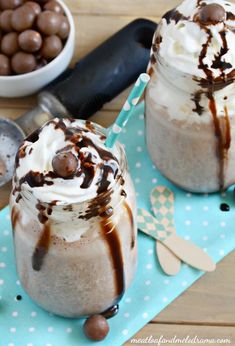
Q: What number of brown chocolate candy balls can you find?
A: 15